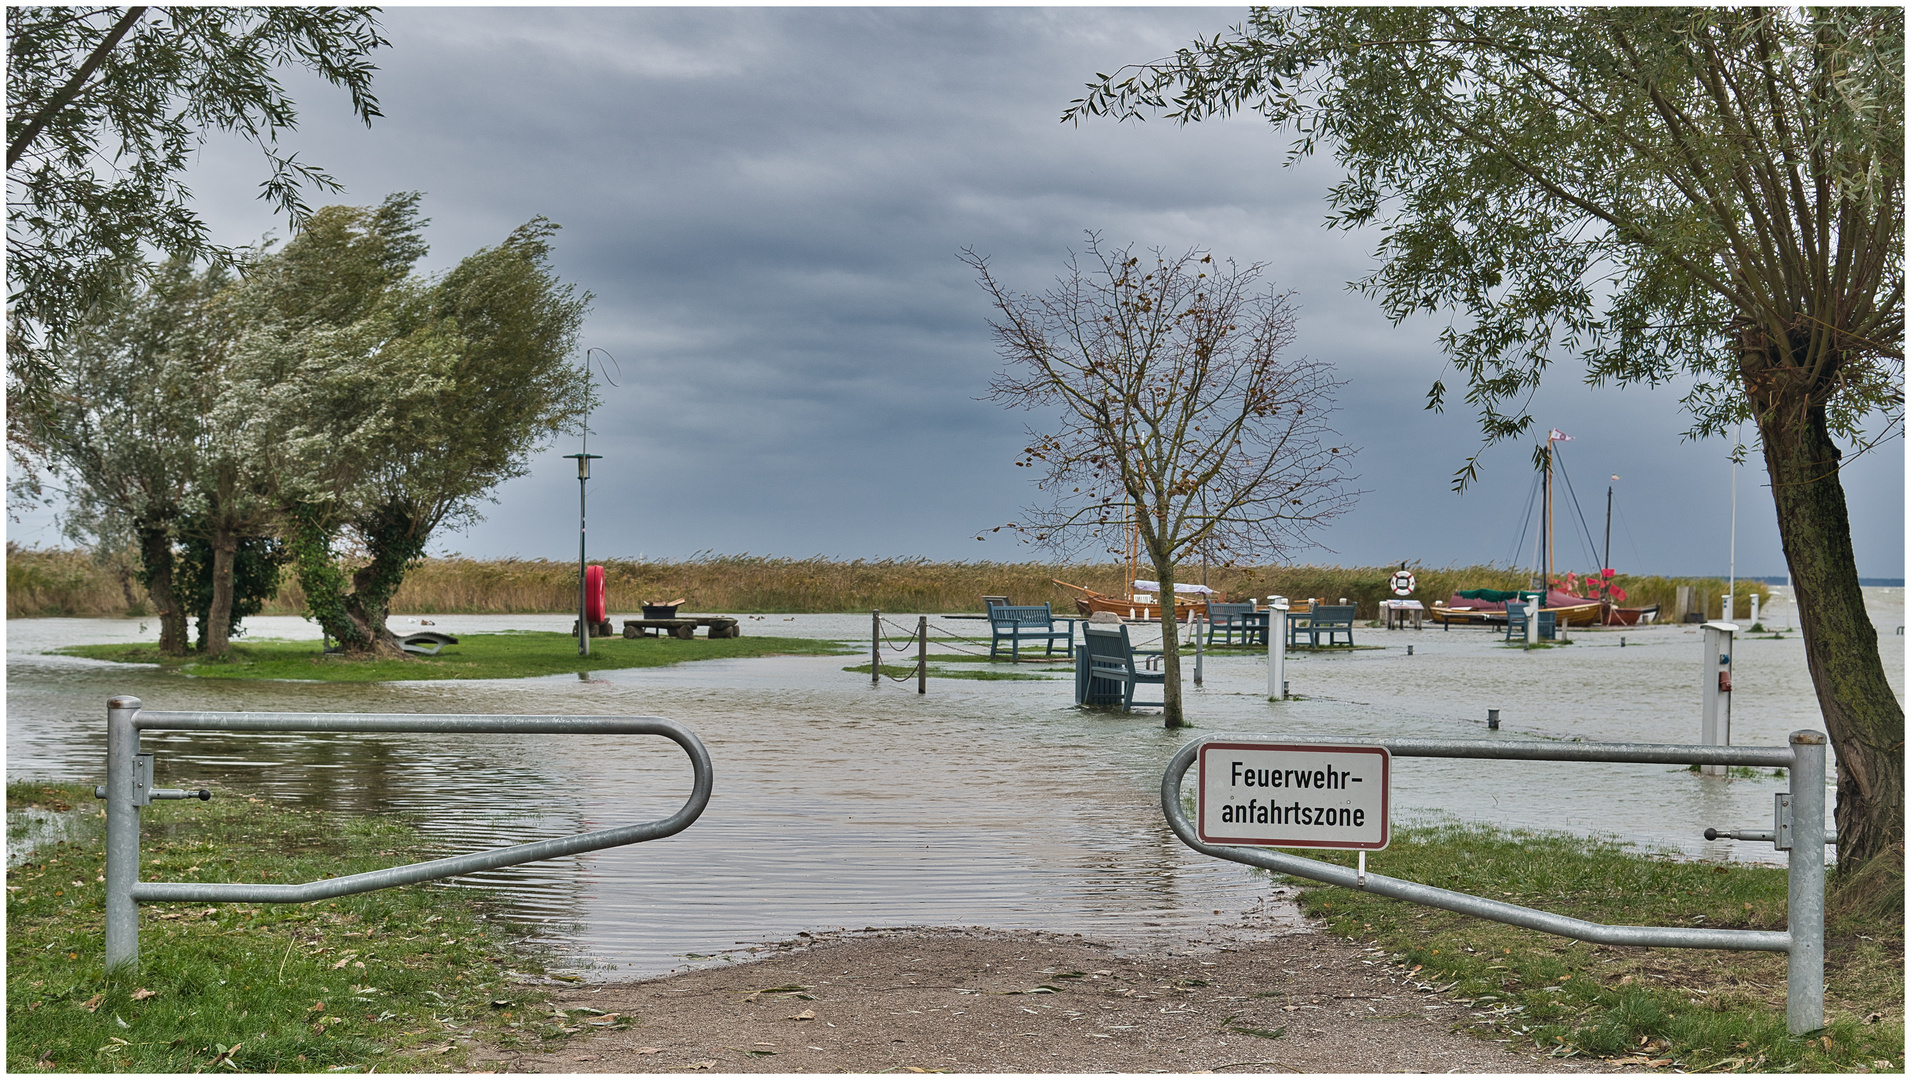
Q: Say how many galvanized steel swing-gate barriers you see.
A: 2